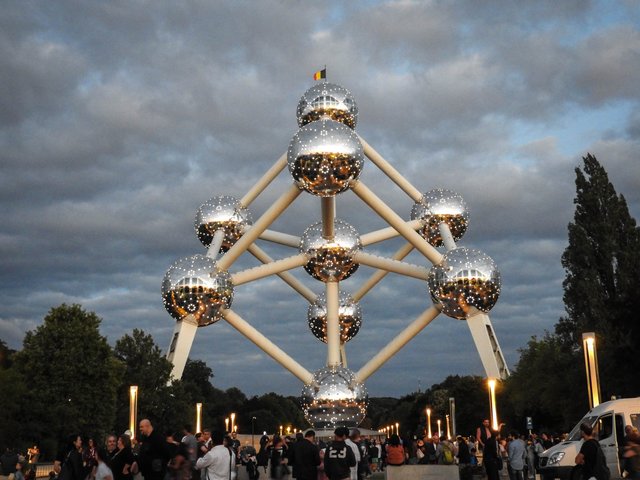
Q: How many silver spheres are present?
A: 9